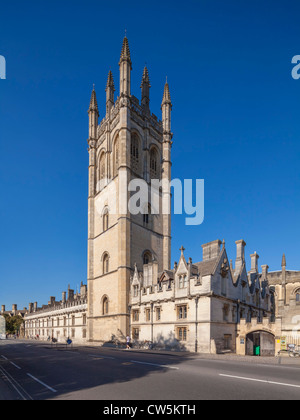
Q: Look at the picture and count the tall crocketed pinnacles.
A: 5